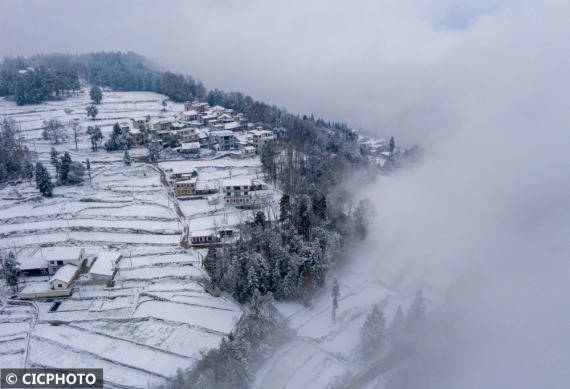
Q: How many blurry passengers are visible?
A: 0